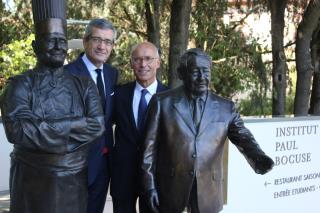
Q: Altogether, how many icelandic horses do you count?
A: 0